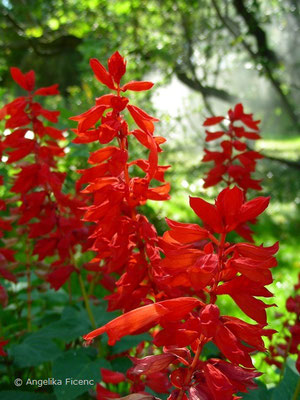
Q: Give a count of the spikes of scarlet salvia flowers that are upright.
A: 4